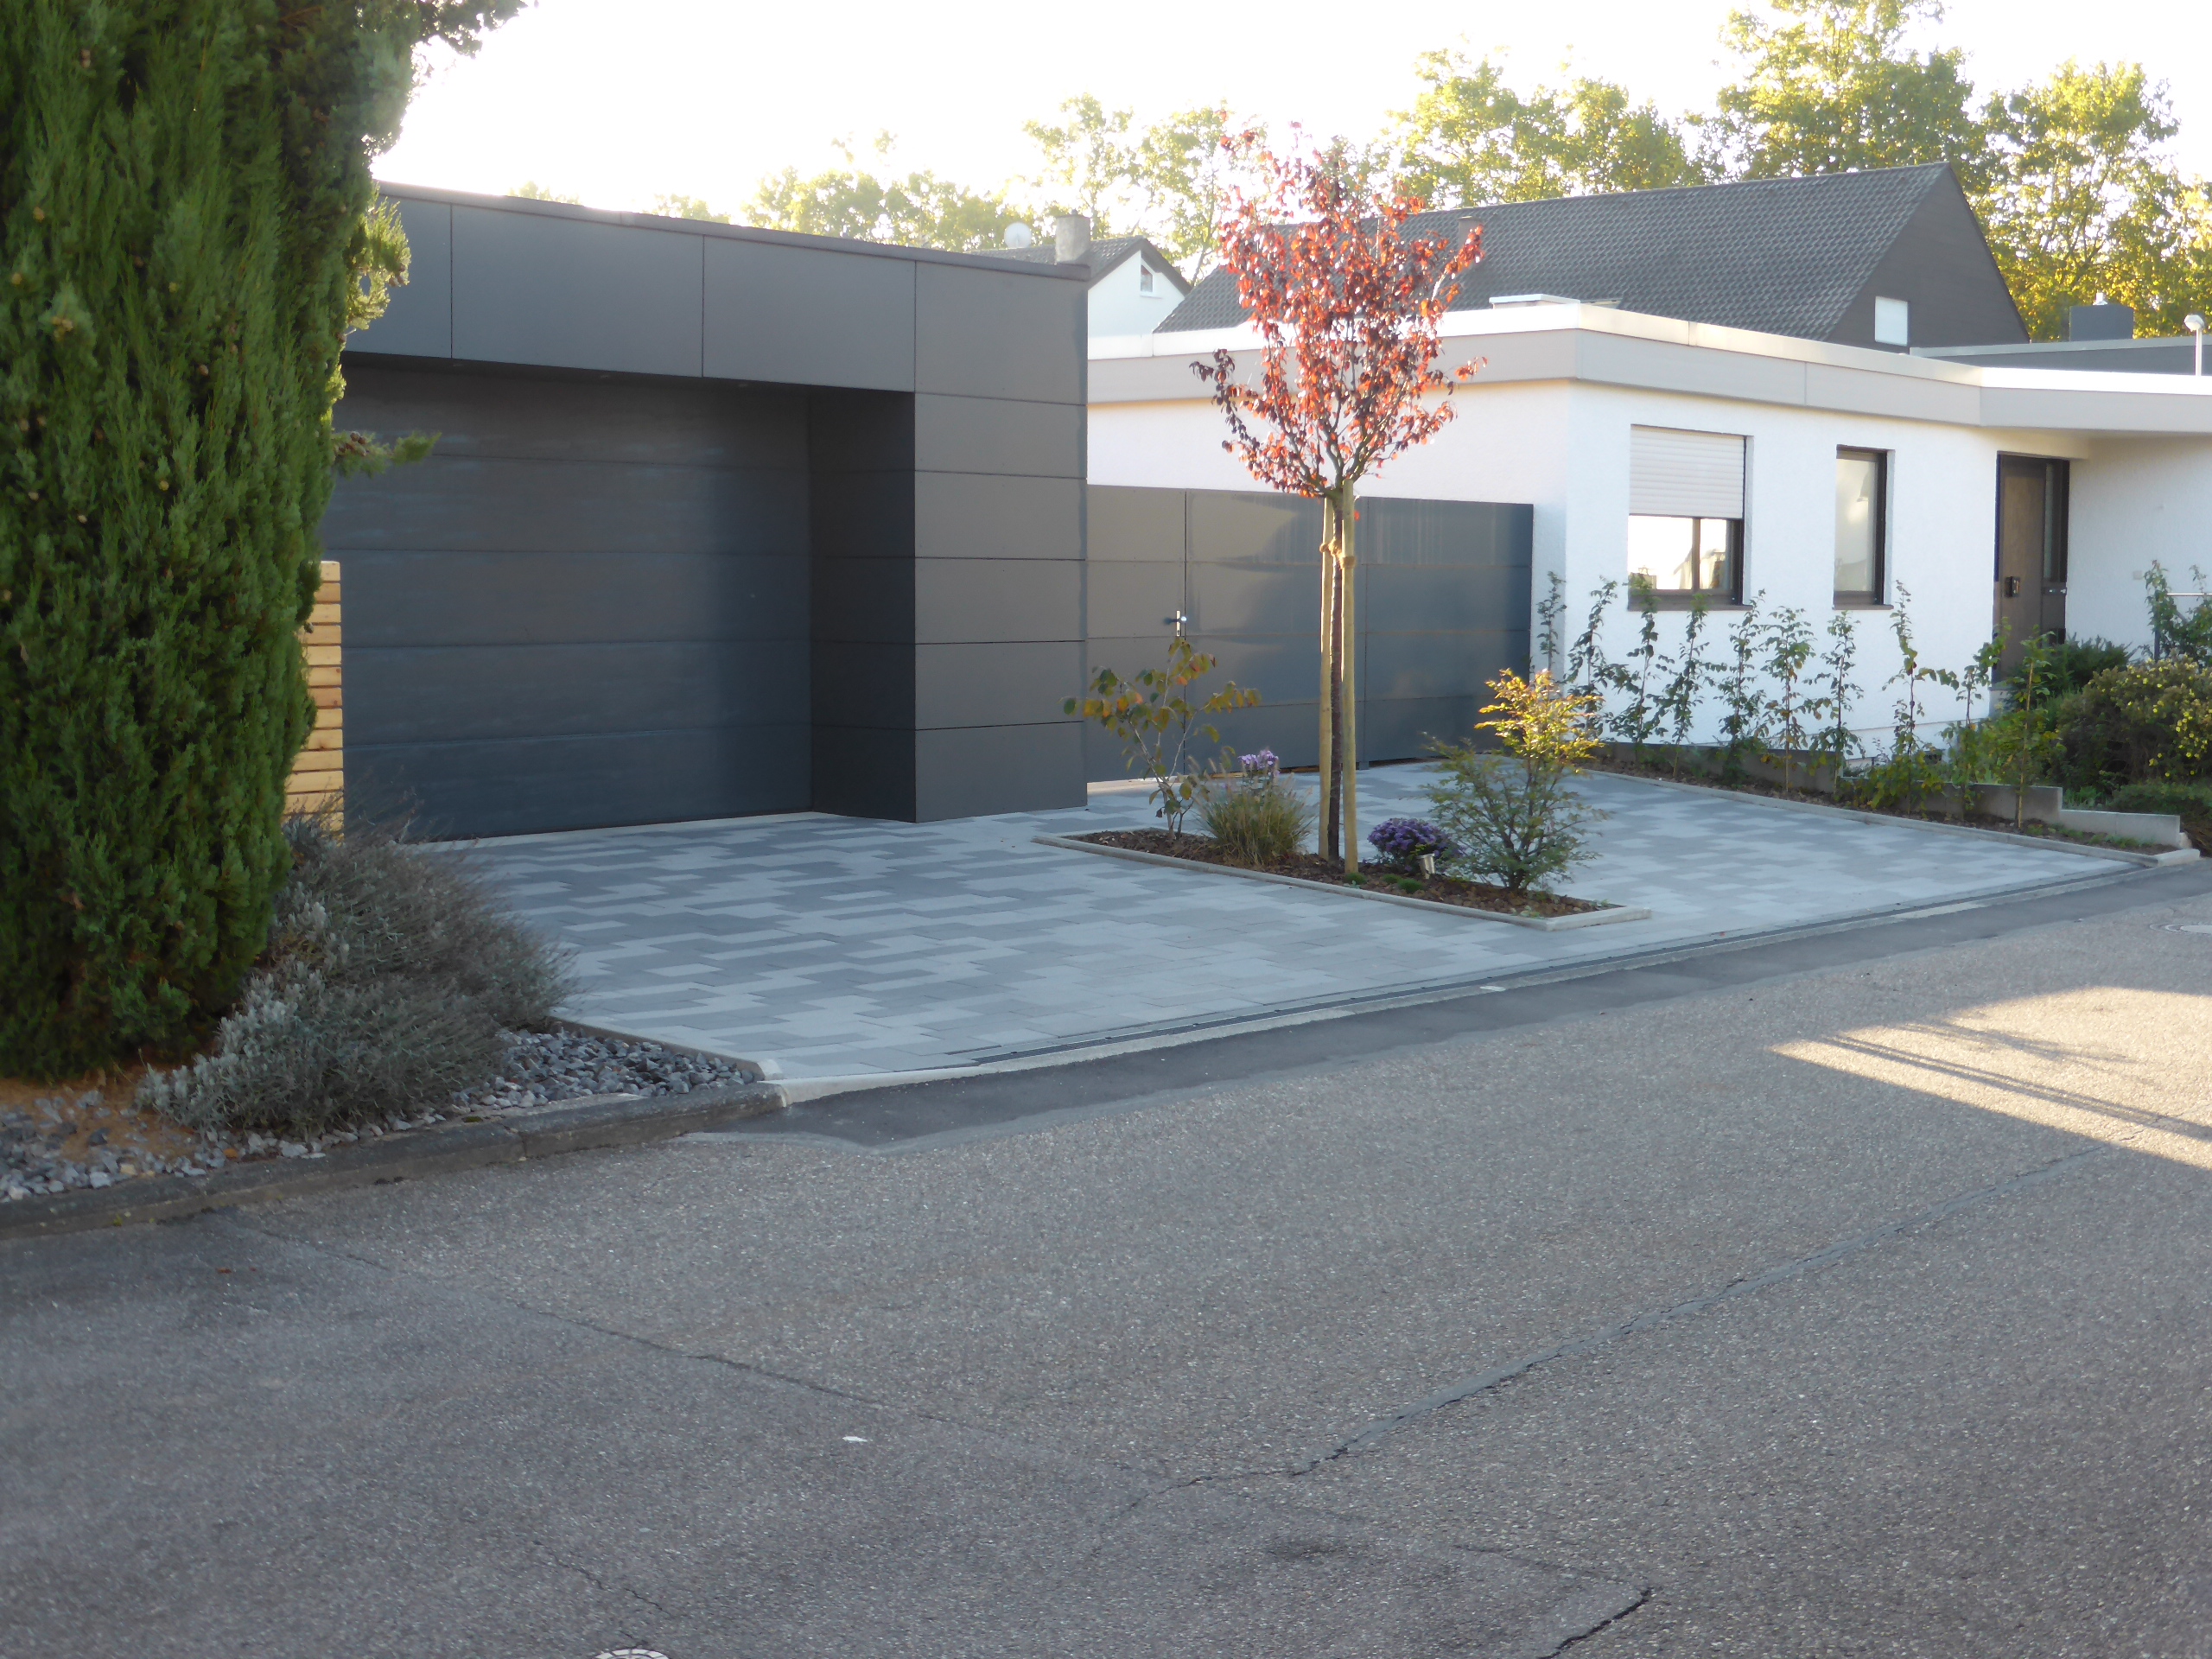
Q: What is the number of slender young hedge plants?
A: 10